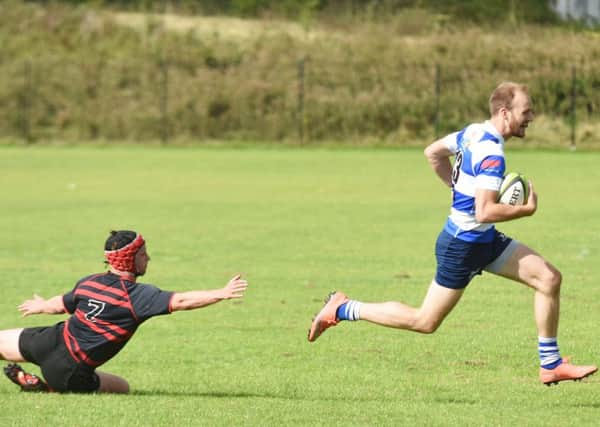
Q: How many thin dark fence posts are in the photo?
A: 5